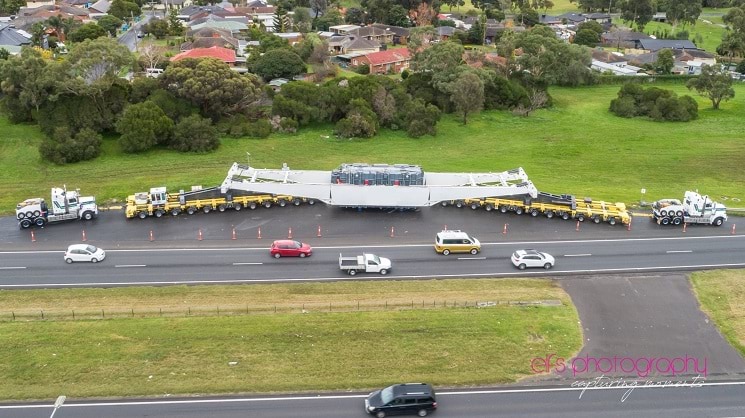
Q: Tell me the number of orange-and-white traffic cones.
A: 15